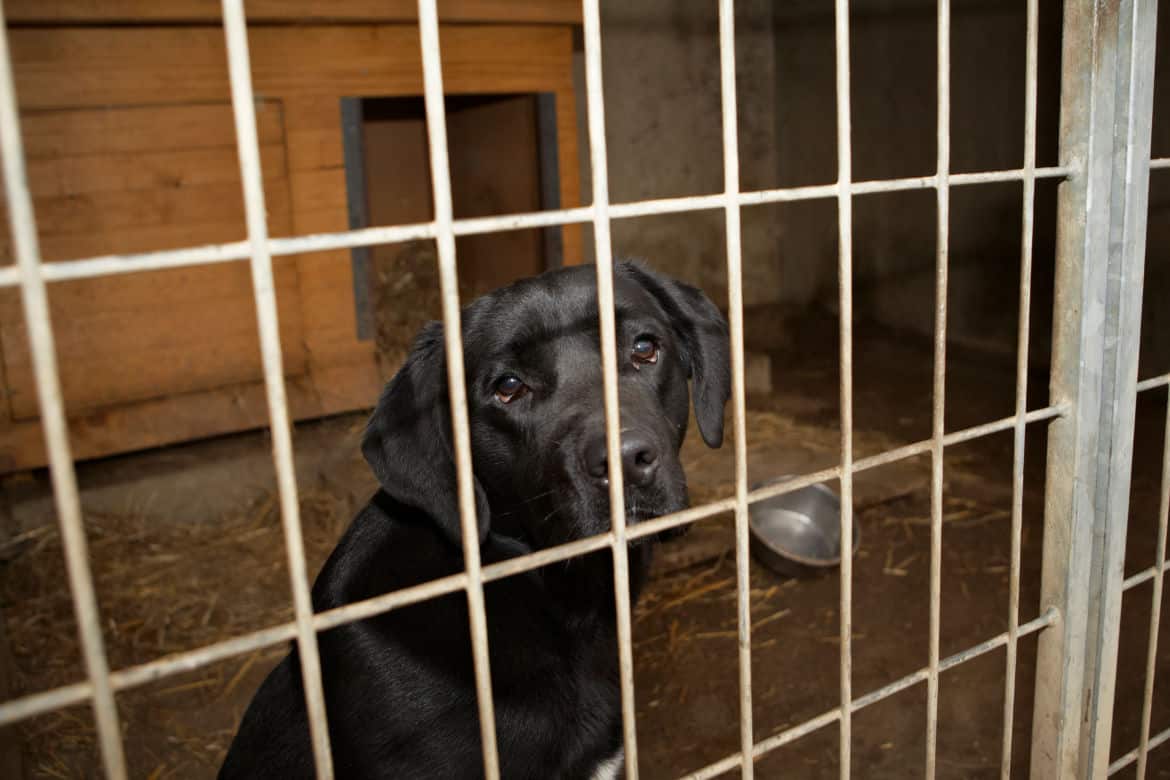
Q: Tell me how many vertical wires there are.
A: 9